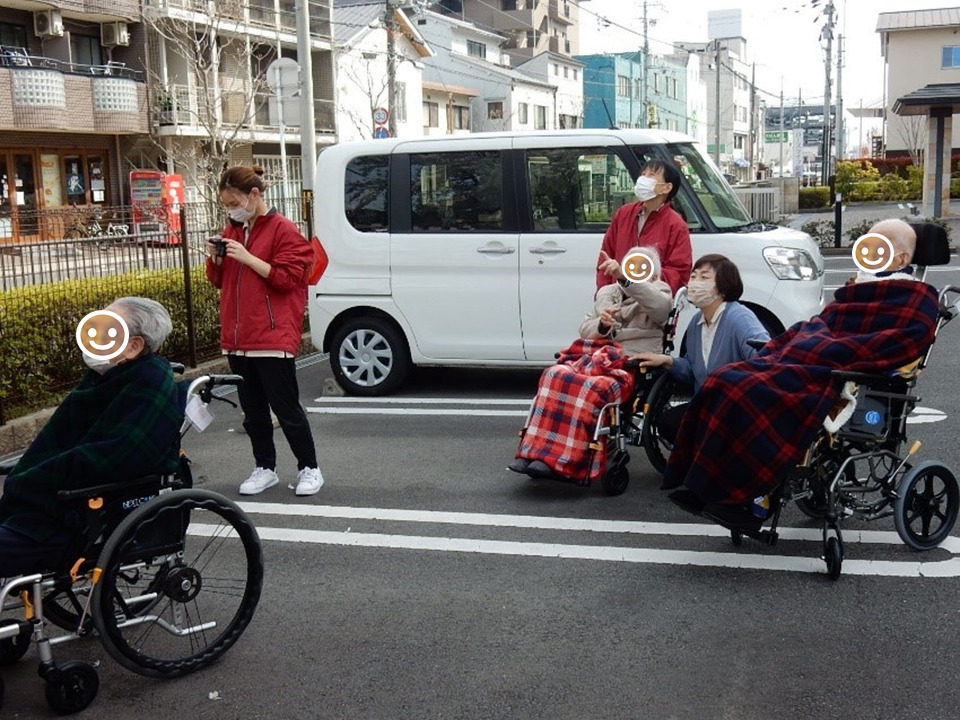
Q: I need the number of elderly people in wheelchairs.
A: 3